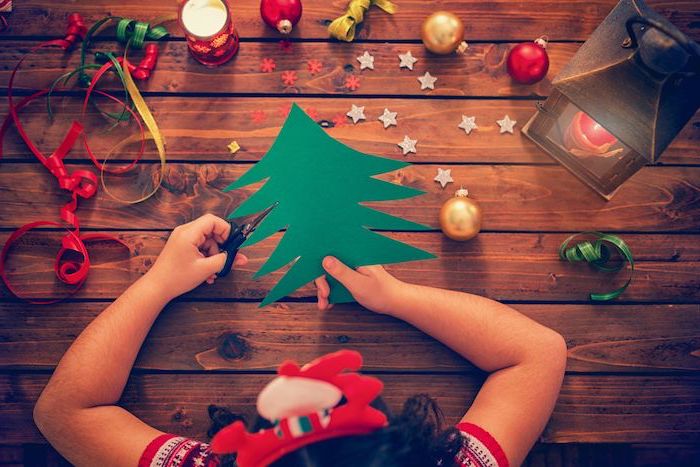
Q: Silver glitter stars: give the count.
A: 9